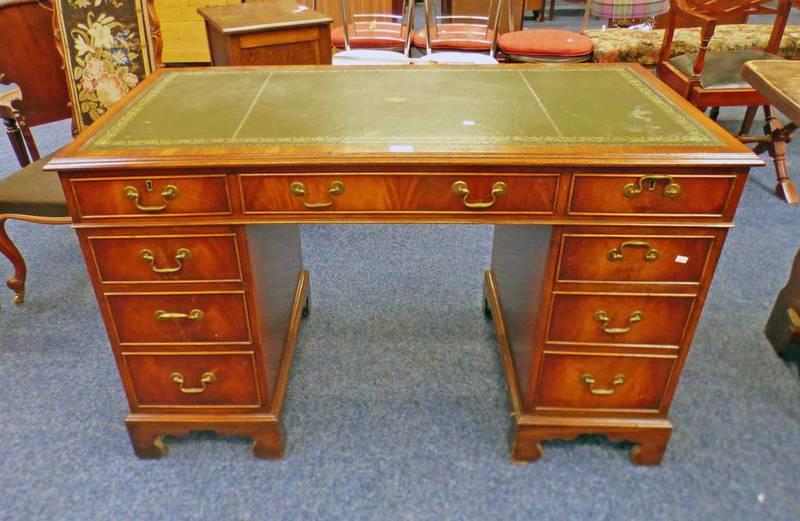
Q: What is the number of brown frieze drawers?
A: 3